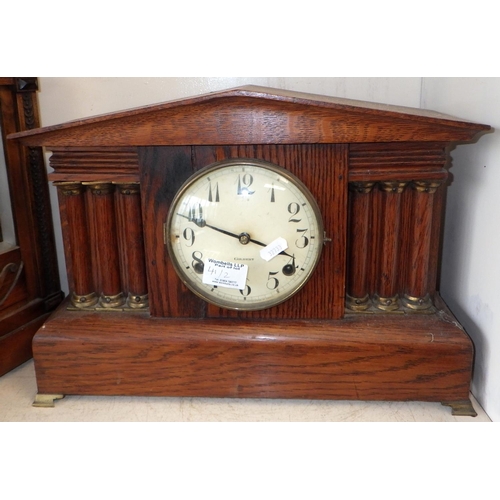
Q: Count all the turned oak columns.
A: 6